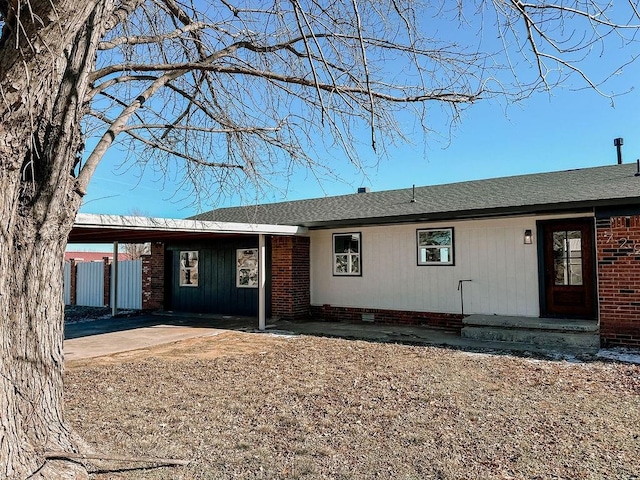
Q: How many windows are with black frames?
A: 2